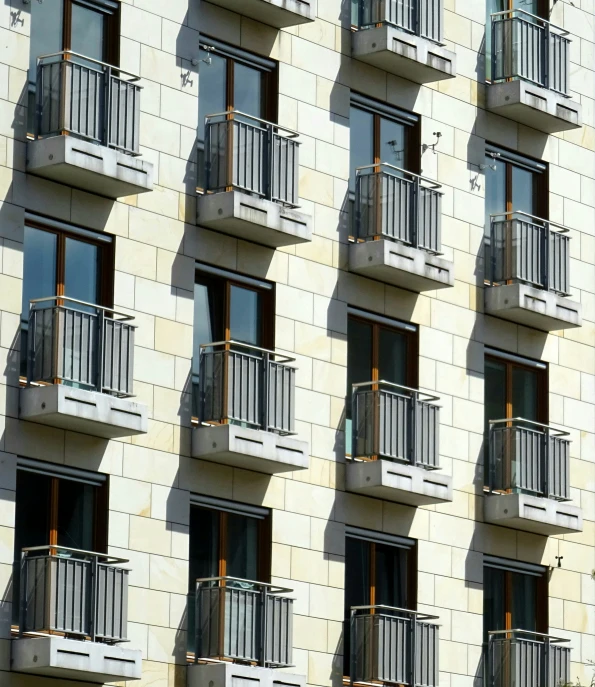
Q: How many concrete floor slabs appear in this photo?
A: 13